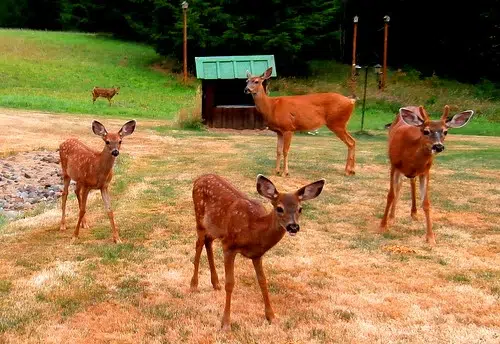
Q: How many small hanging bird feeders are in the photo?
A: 2